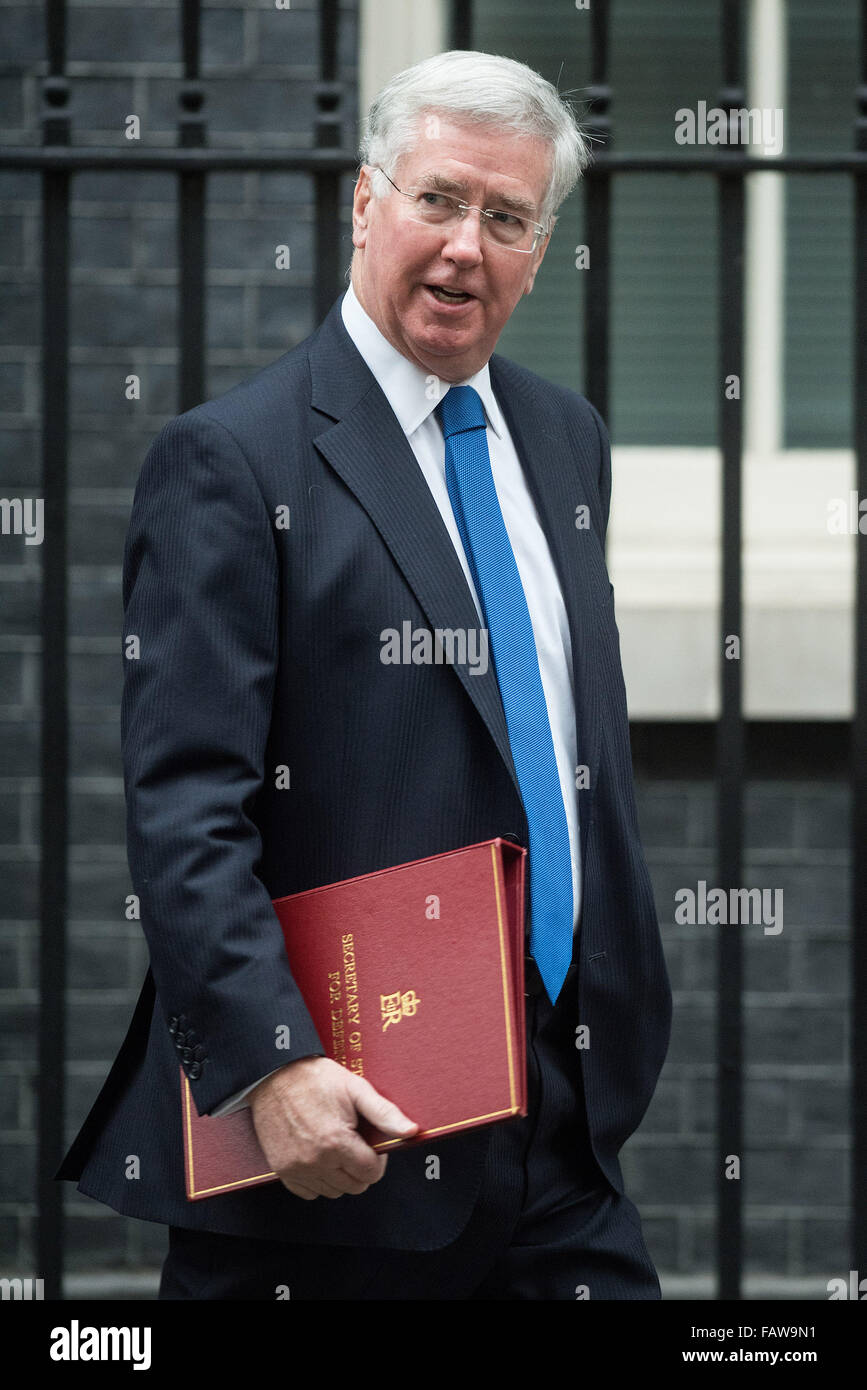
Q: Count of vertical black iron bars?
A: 7